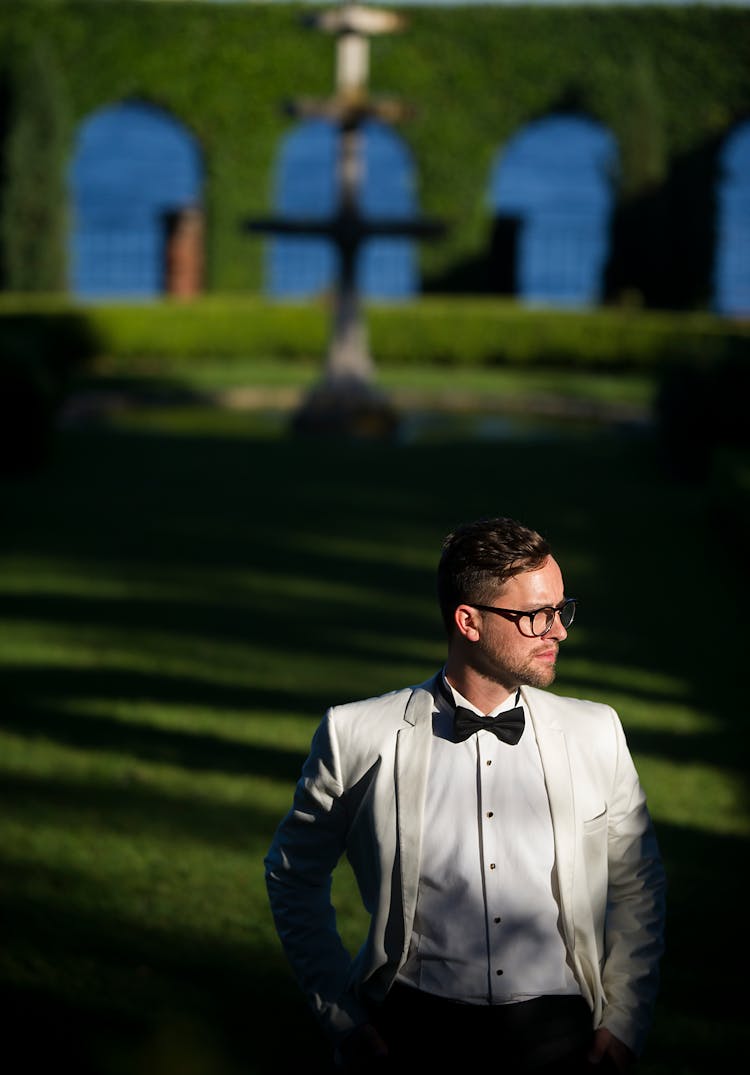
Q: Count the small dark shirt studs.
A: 5